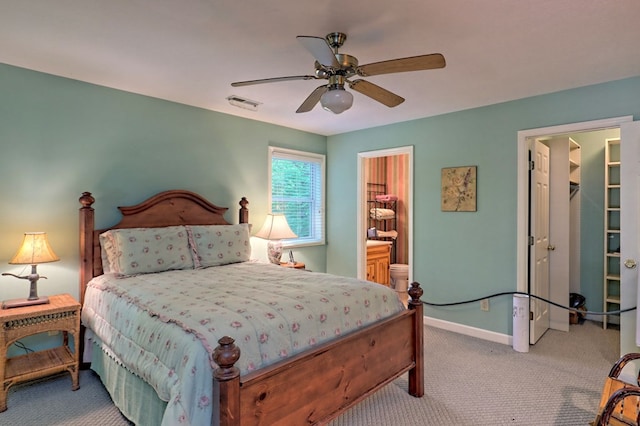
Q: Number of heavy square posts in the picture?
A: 4